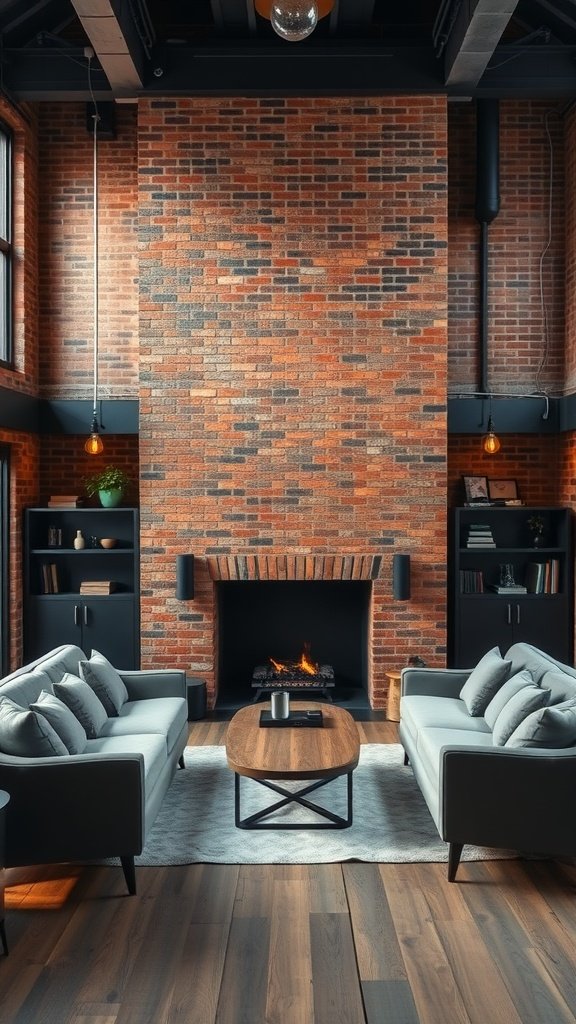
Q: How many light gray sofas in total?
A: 2